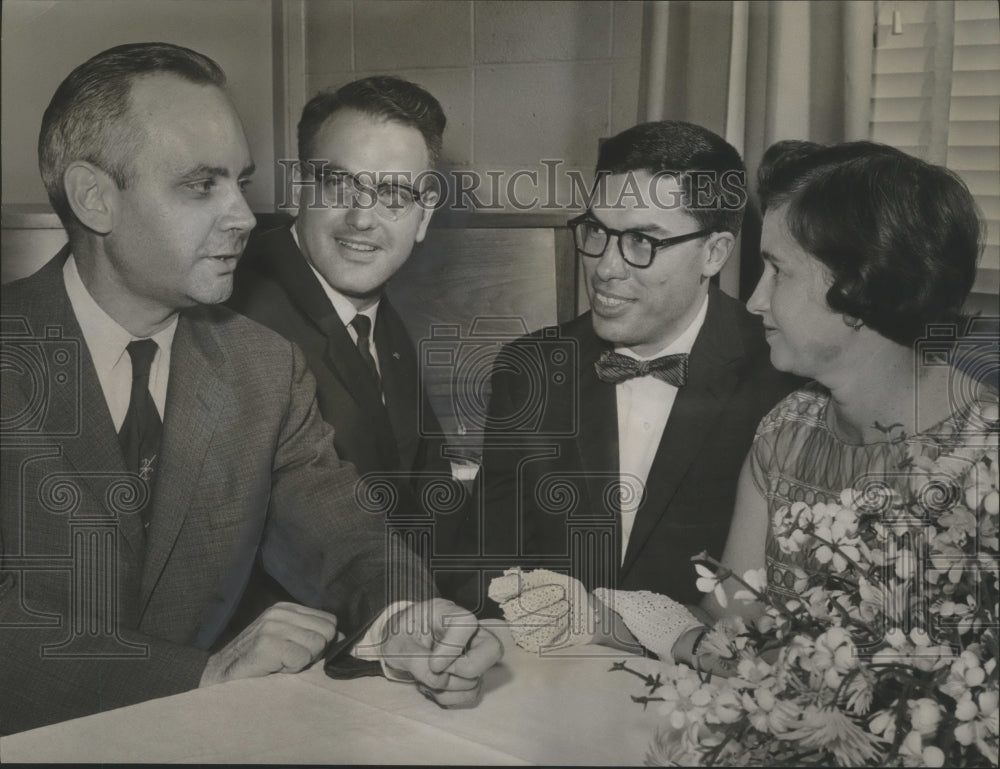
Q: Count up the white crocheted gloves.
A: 2